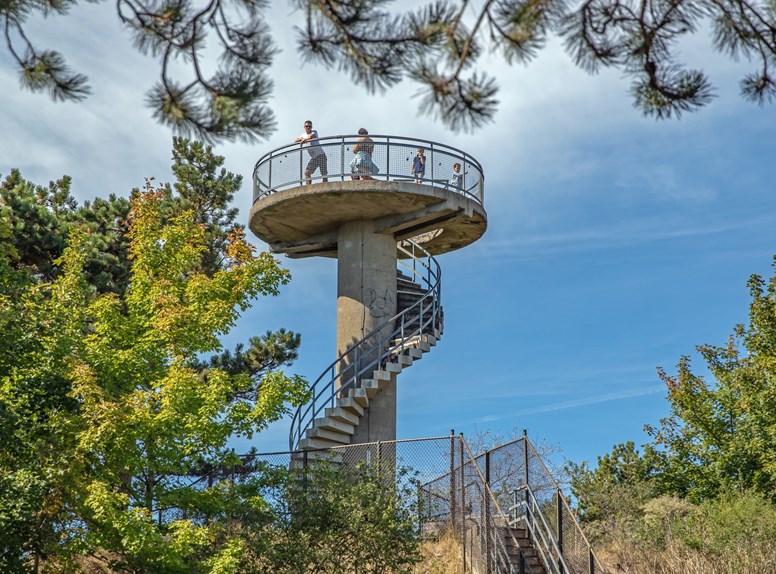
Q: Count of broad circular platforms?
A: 1